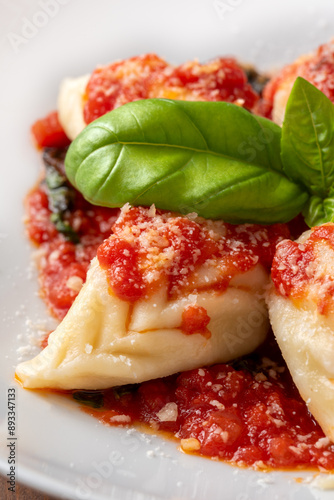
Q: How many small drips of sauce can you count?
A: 1